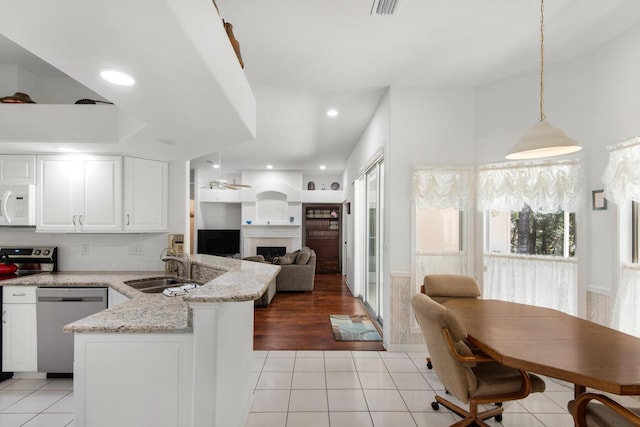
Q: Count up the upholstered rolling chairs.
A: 3